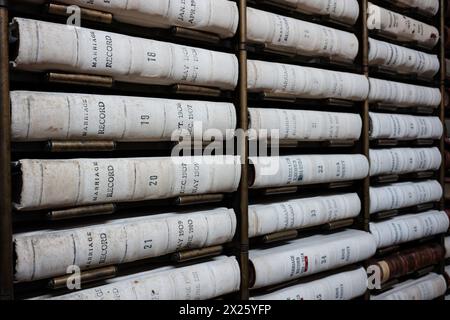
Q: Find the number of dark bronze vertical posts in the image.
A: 4